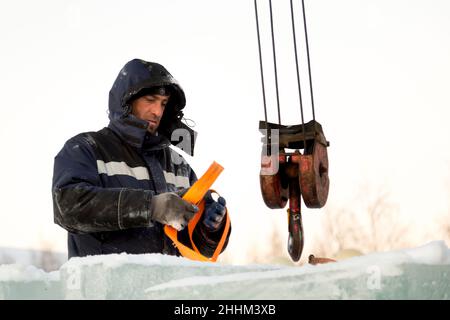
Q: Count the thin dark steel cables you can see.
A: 4